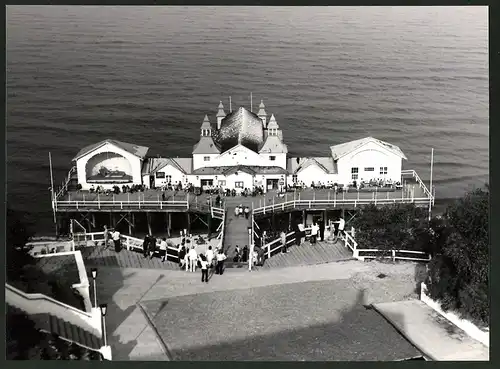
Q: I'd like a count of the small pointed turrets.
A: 4